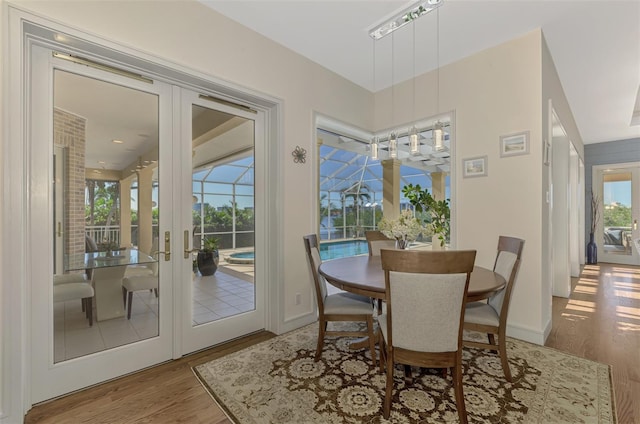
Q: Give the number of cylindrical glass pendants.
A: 4